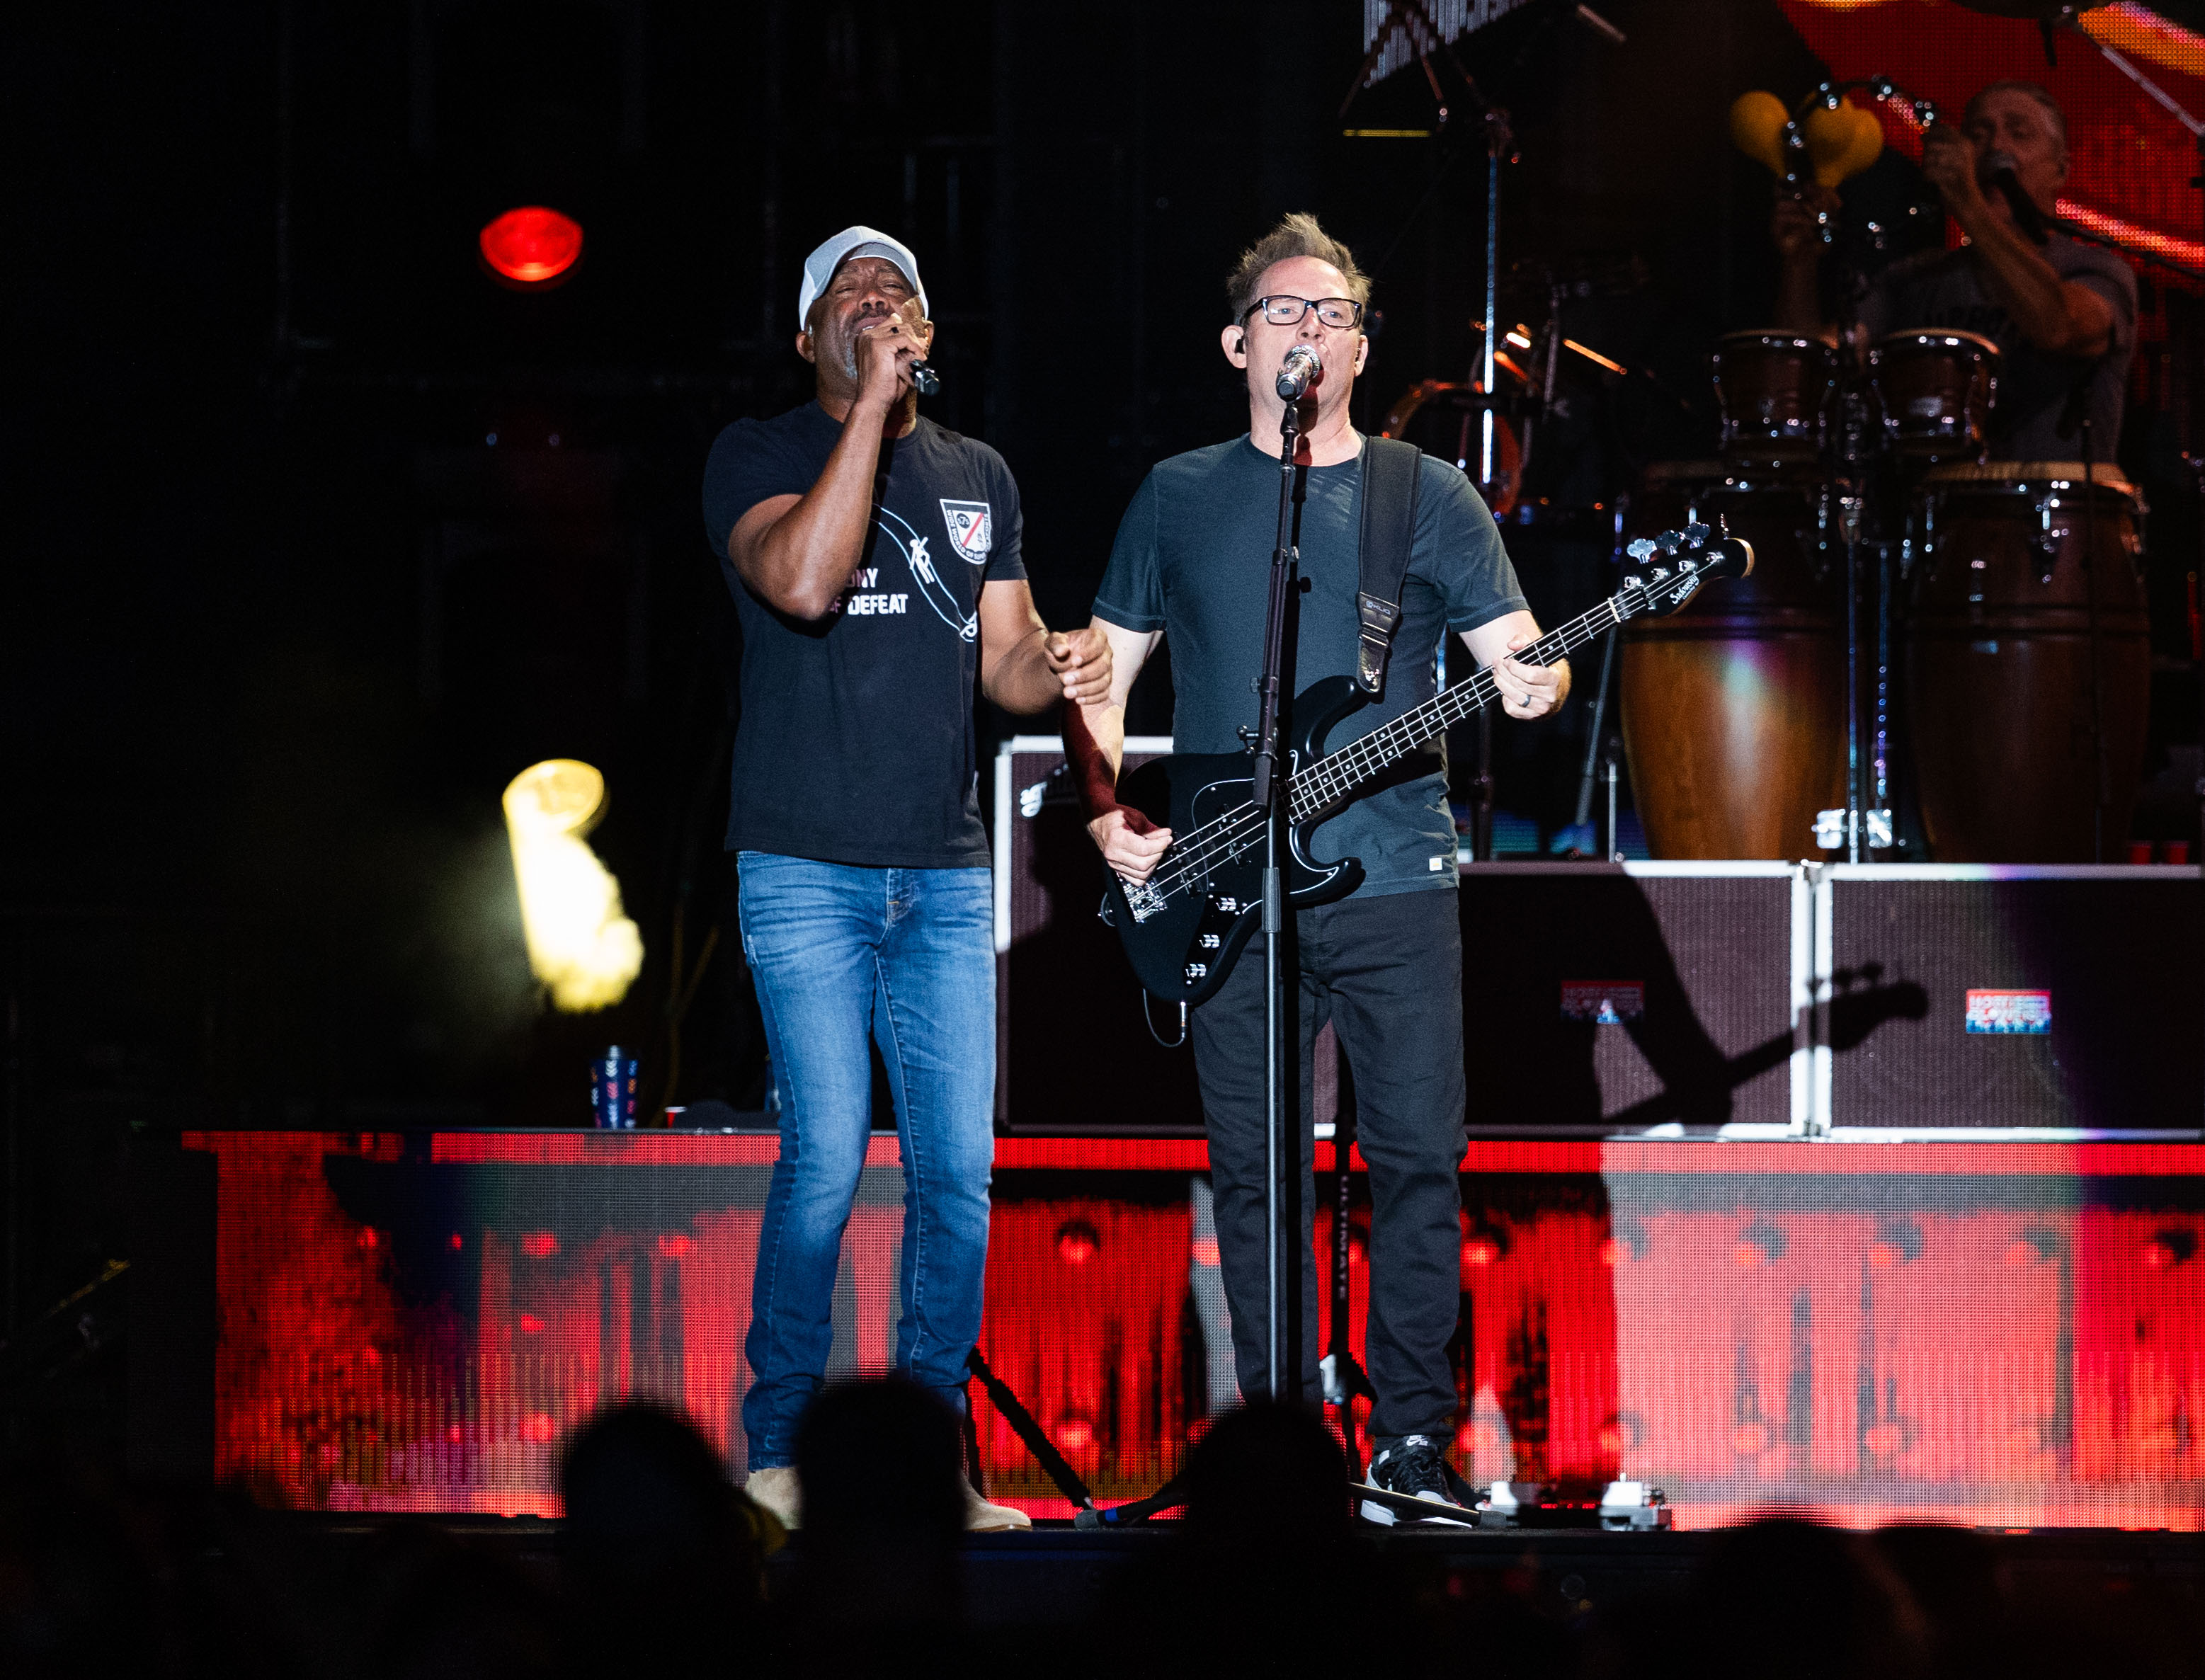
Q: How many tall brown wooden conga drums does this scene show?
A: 2